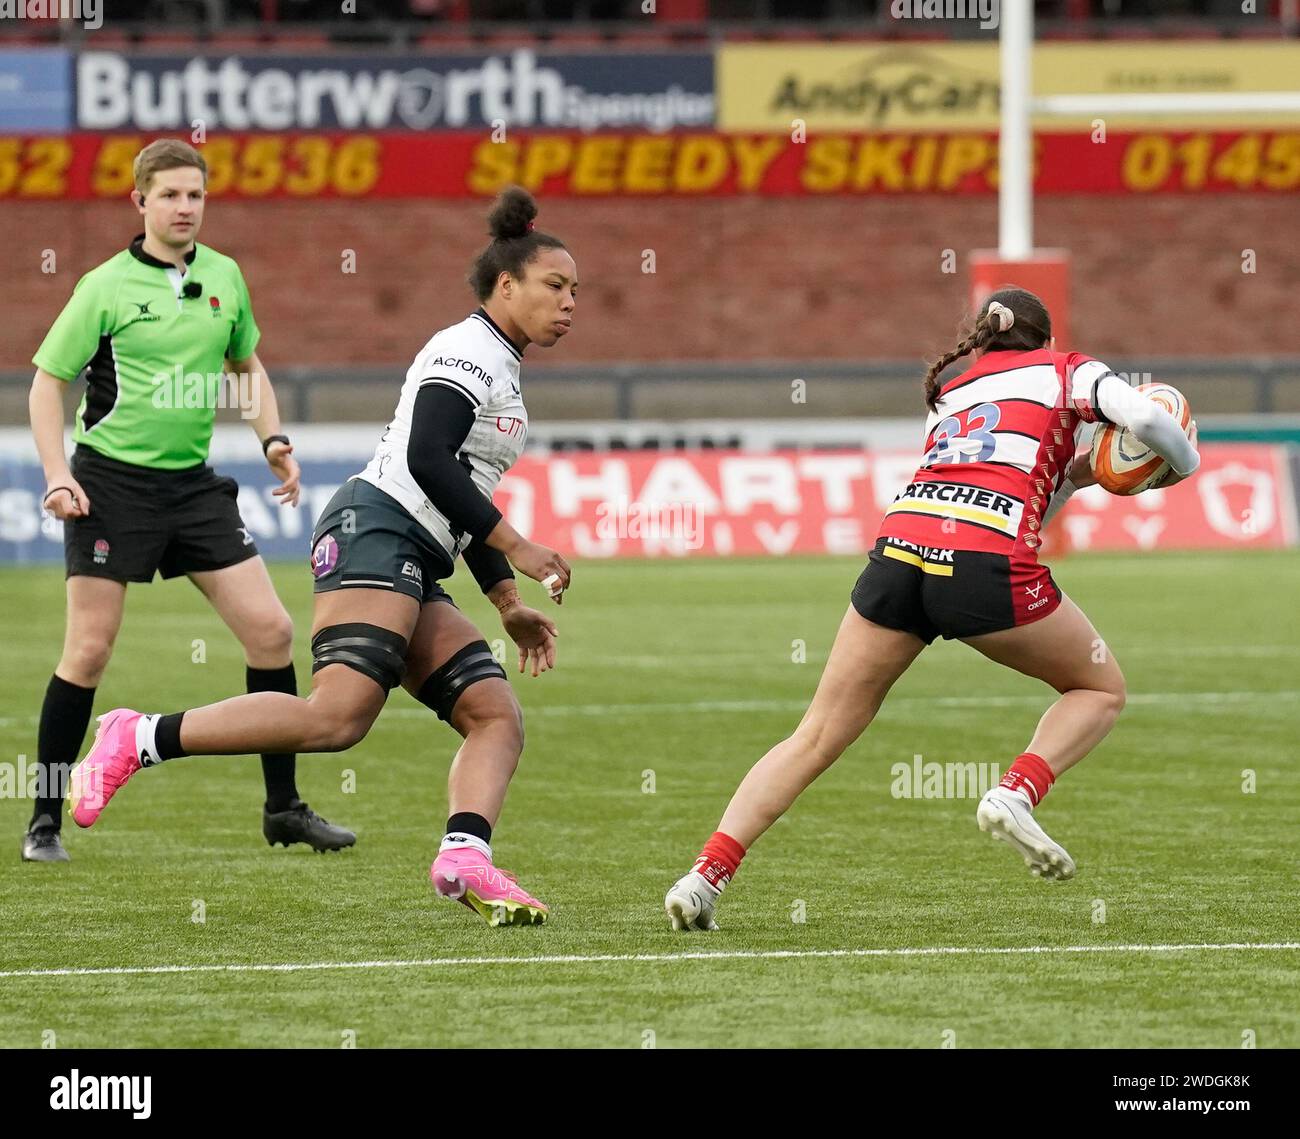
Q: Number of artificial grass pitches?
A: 1